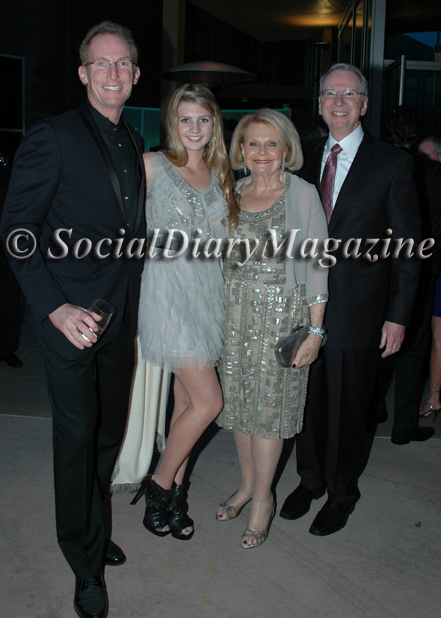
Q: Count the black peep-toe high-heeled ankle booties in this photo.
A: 2